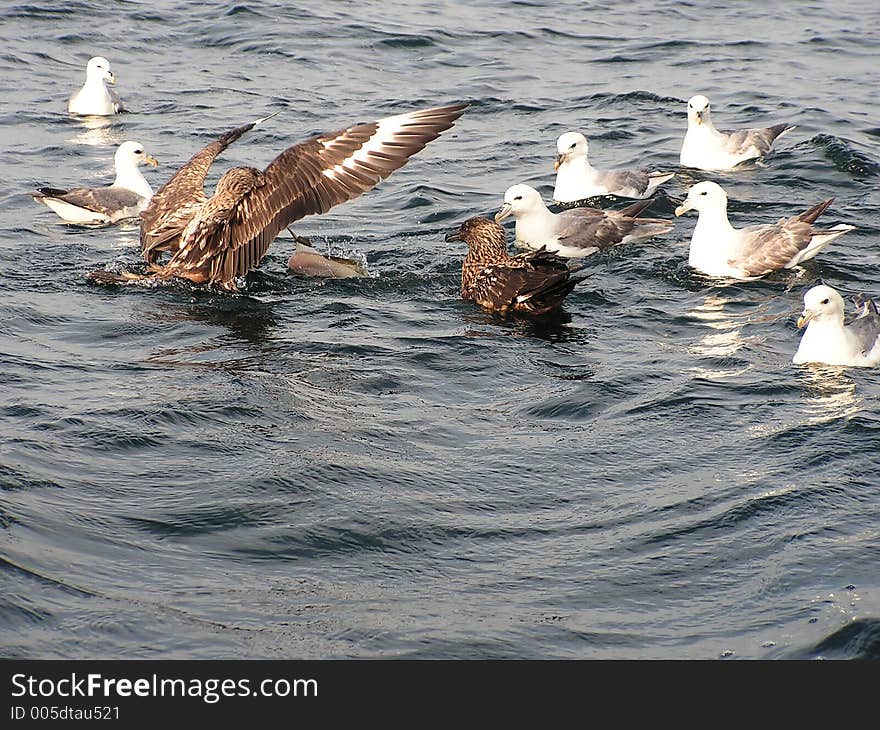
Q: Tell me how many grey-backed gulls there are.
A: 7